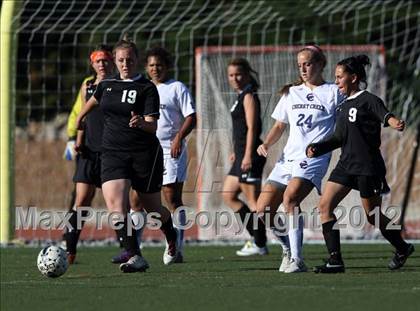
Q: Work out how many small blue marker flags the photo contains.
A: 0